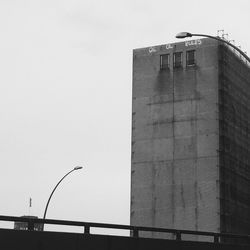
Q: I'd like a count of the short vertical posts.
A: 5